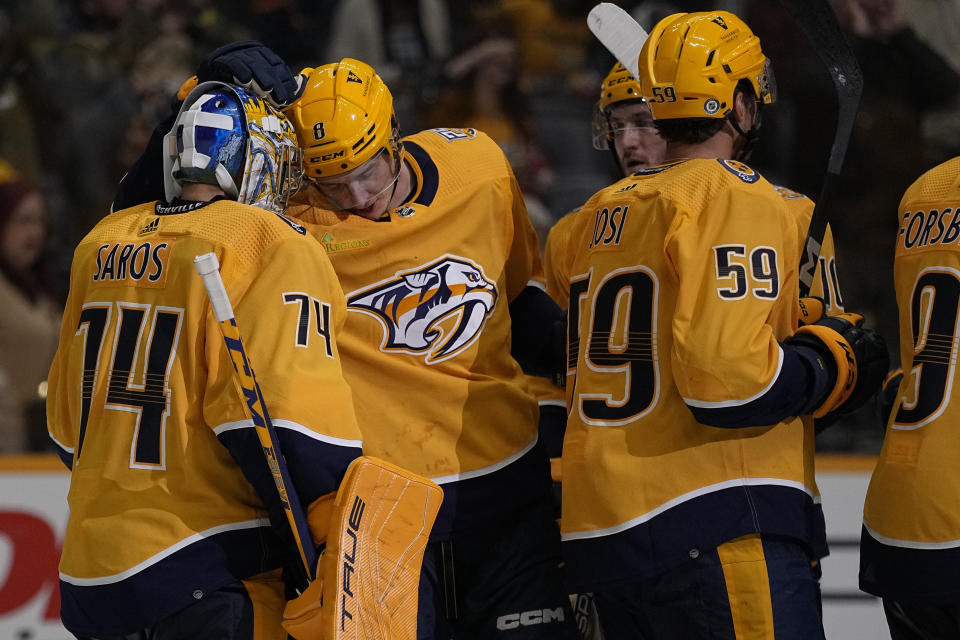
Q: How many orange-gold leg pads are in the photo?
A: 1